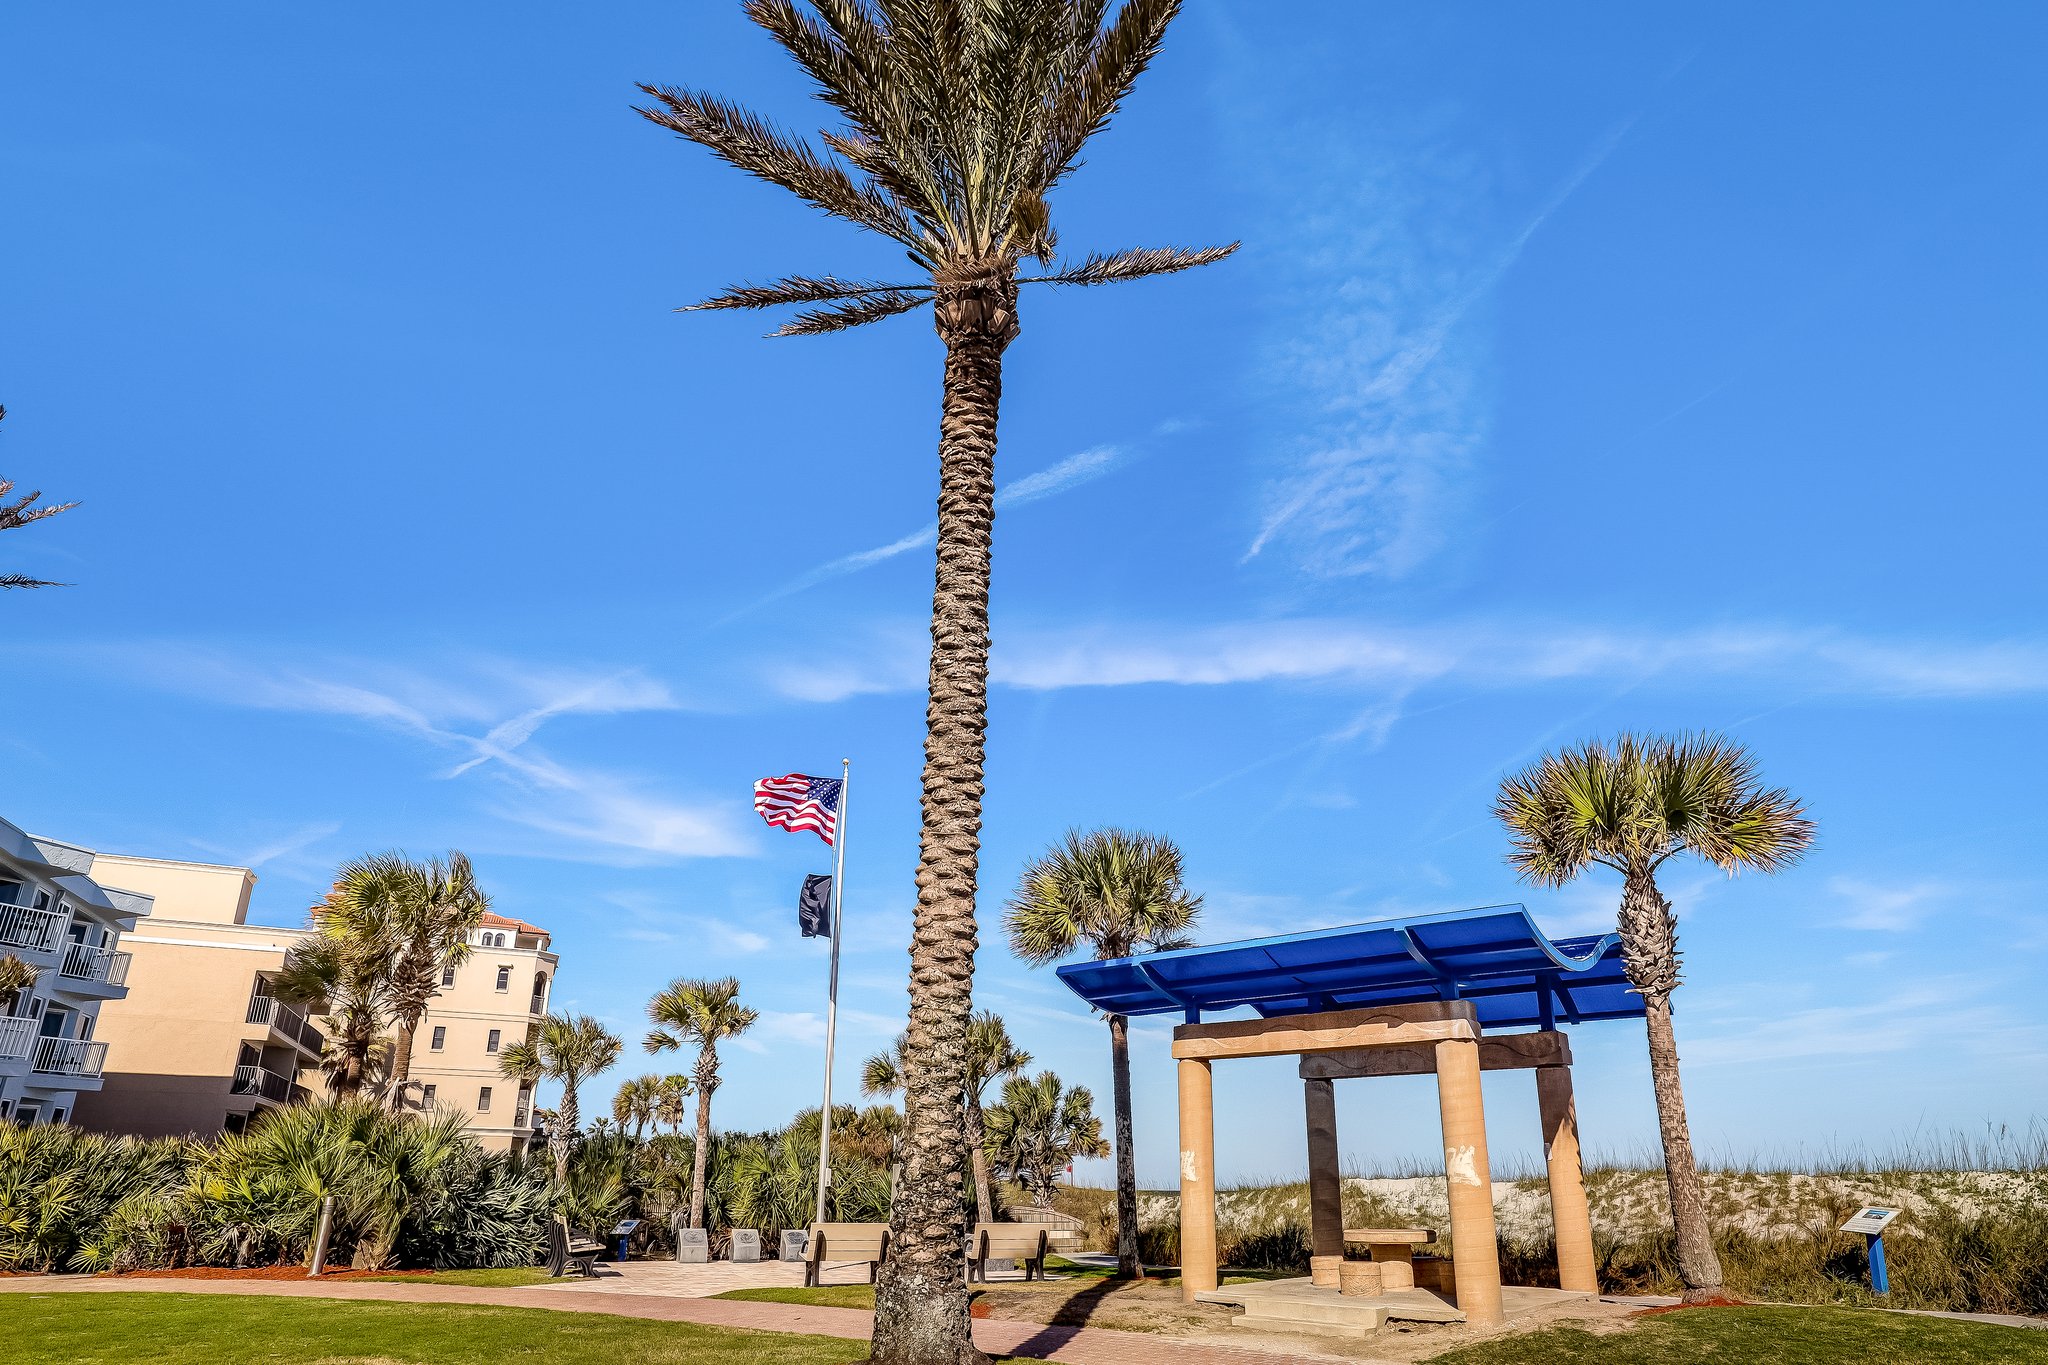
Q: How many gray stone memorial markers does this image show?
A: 3